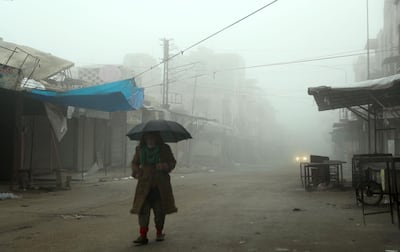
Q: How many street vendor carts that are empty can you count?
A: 2